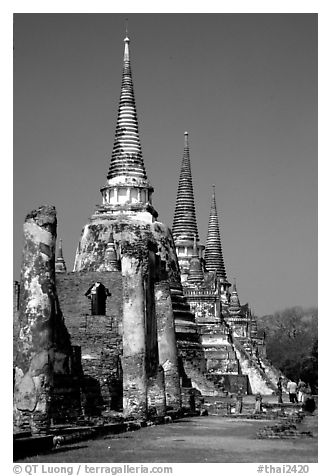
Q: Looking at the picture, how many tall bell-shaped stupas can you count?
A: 3